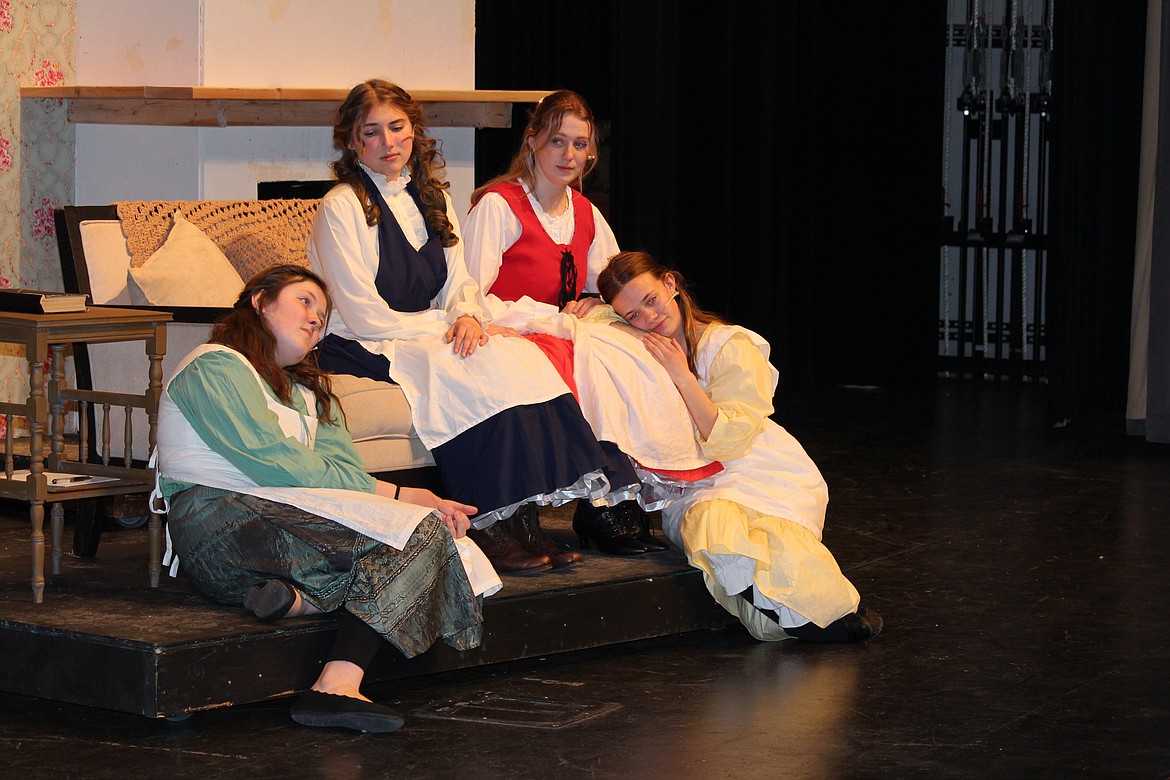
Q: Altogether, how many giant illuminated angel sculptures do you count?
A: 0